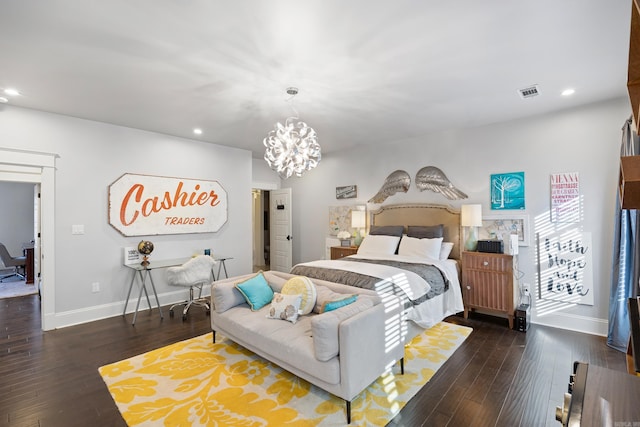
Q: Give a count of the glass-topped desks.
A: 1